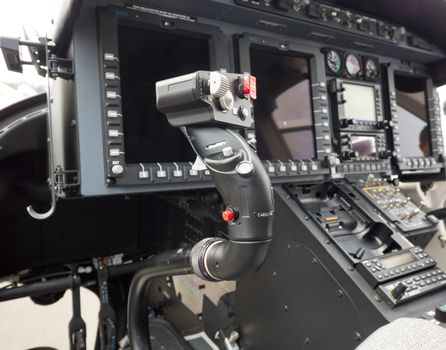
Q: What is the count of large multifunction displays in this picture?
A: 3